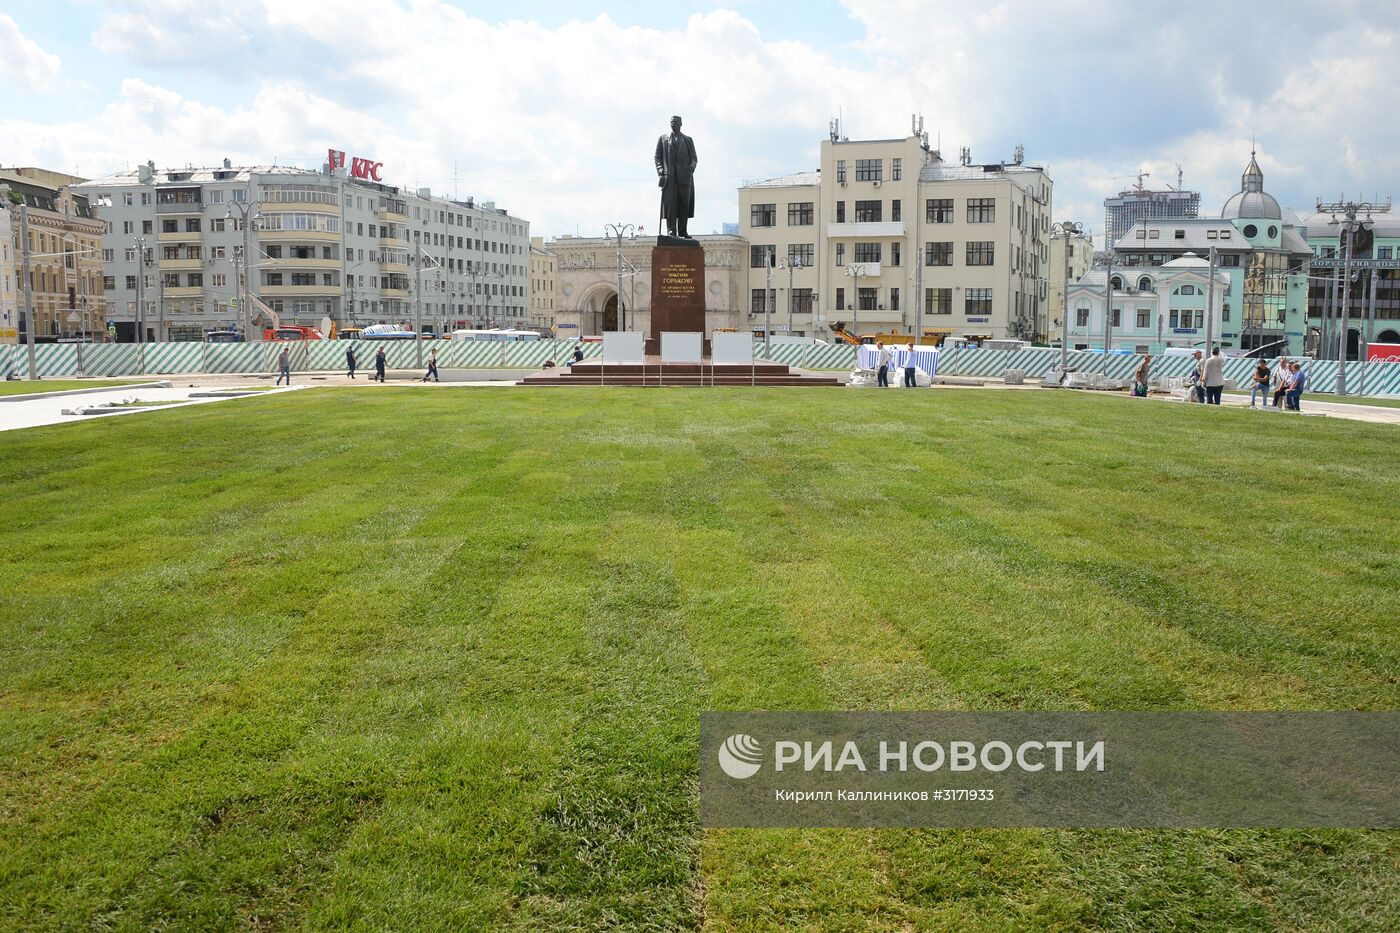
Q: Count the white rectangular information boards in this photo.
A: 3